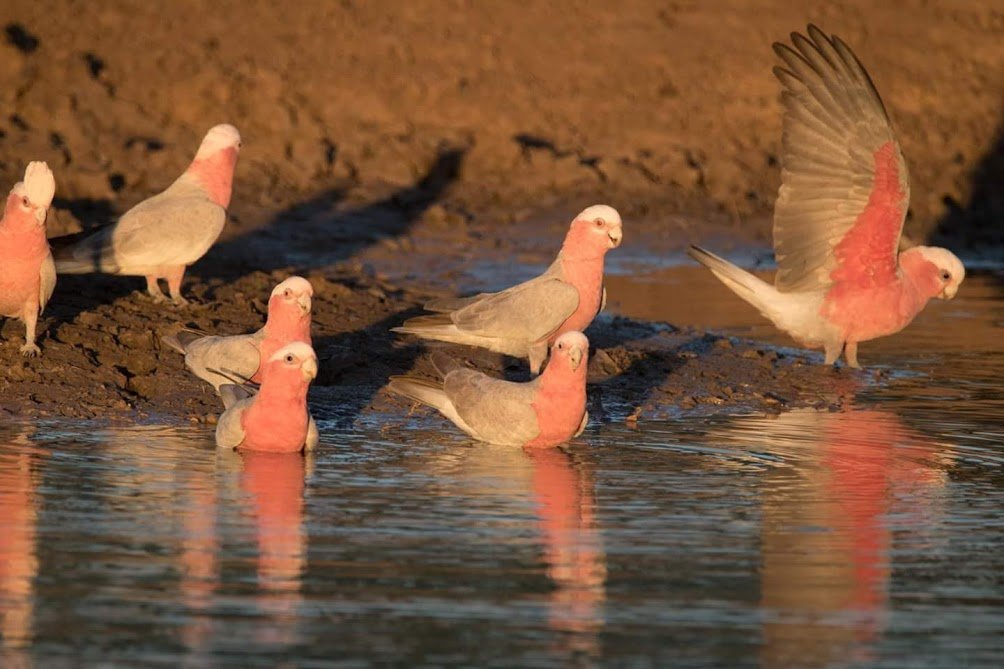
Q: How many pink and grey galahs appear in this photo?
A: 7